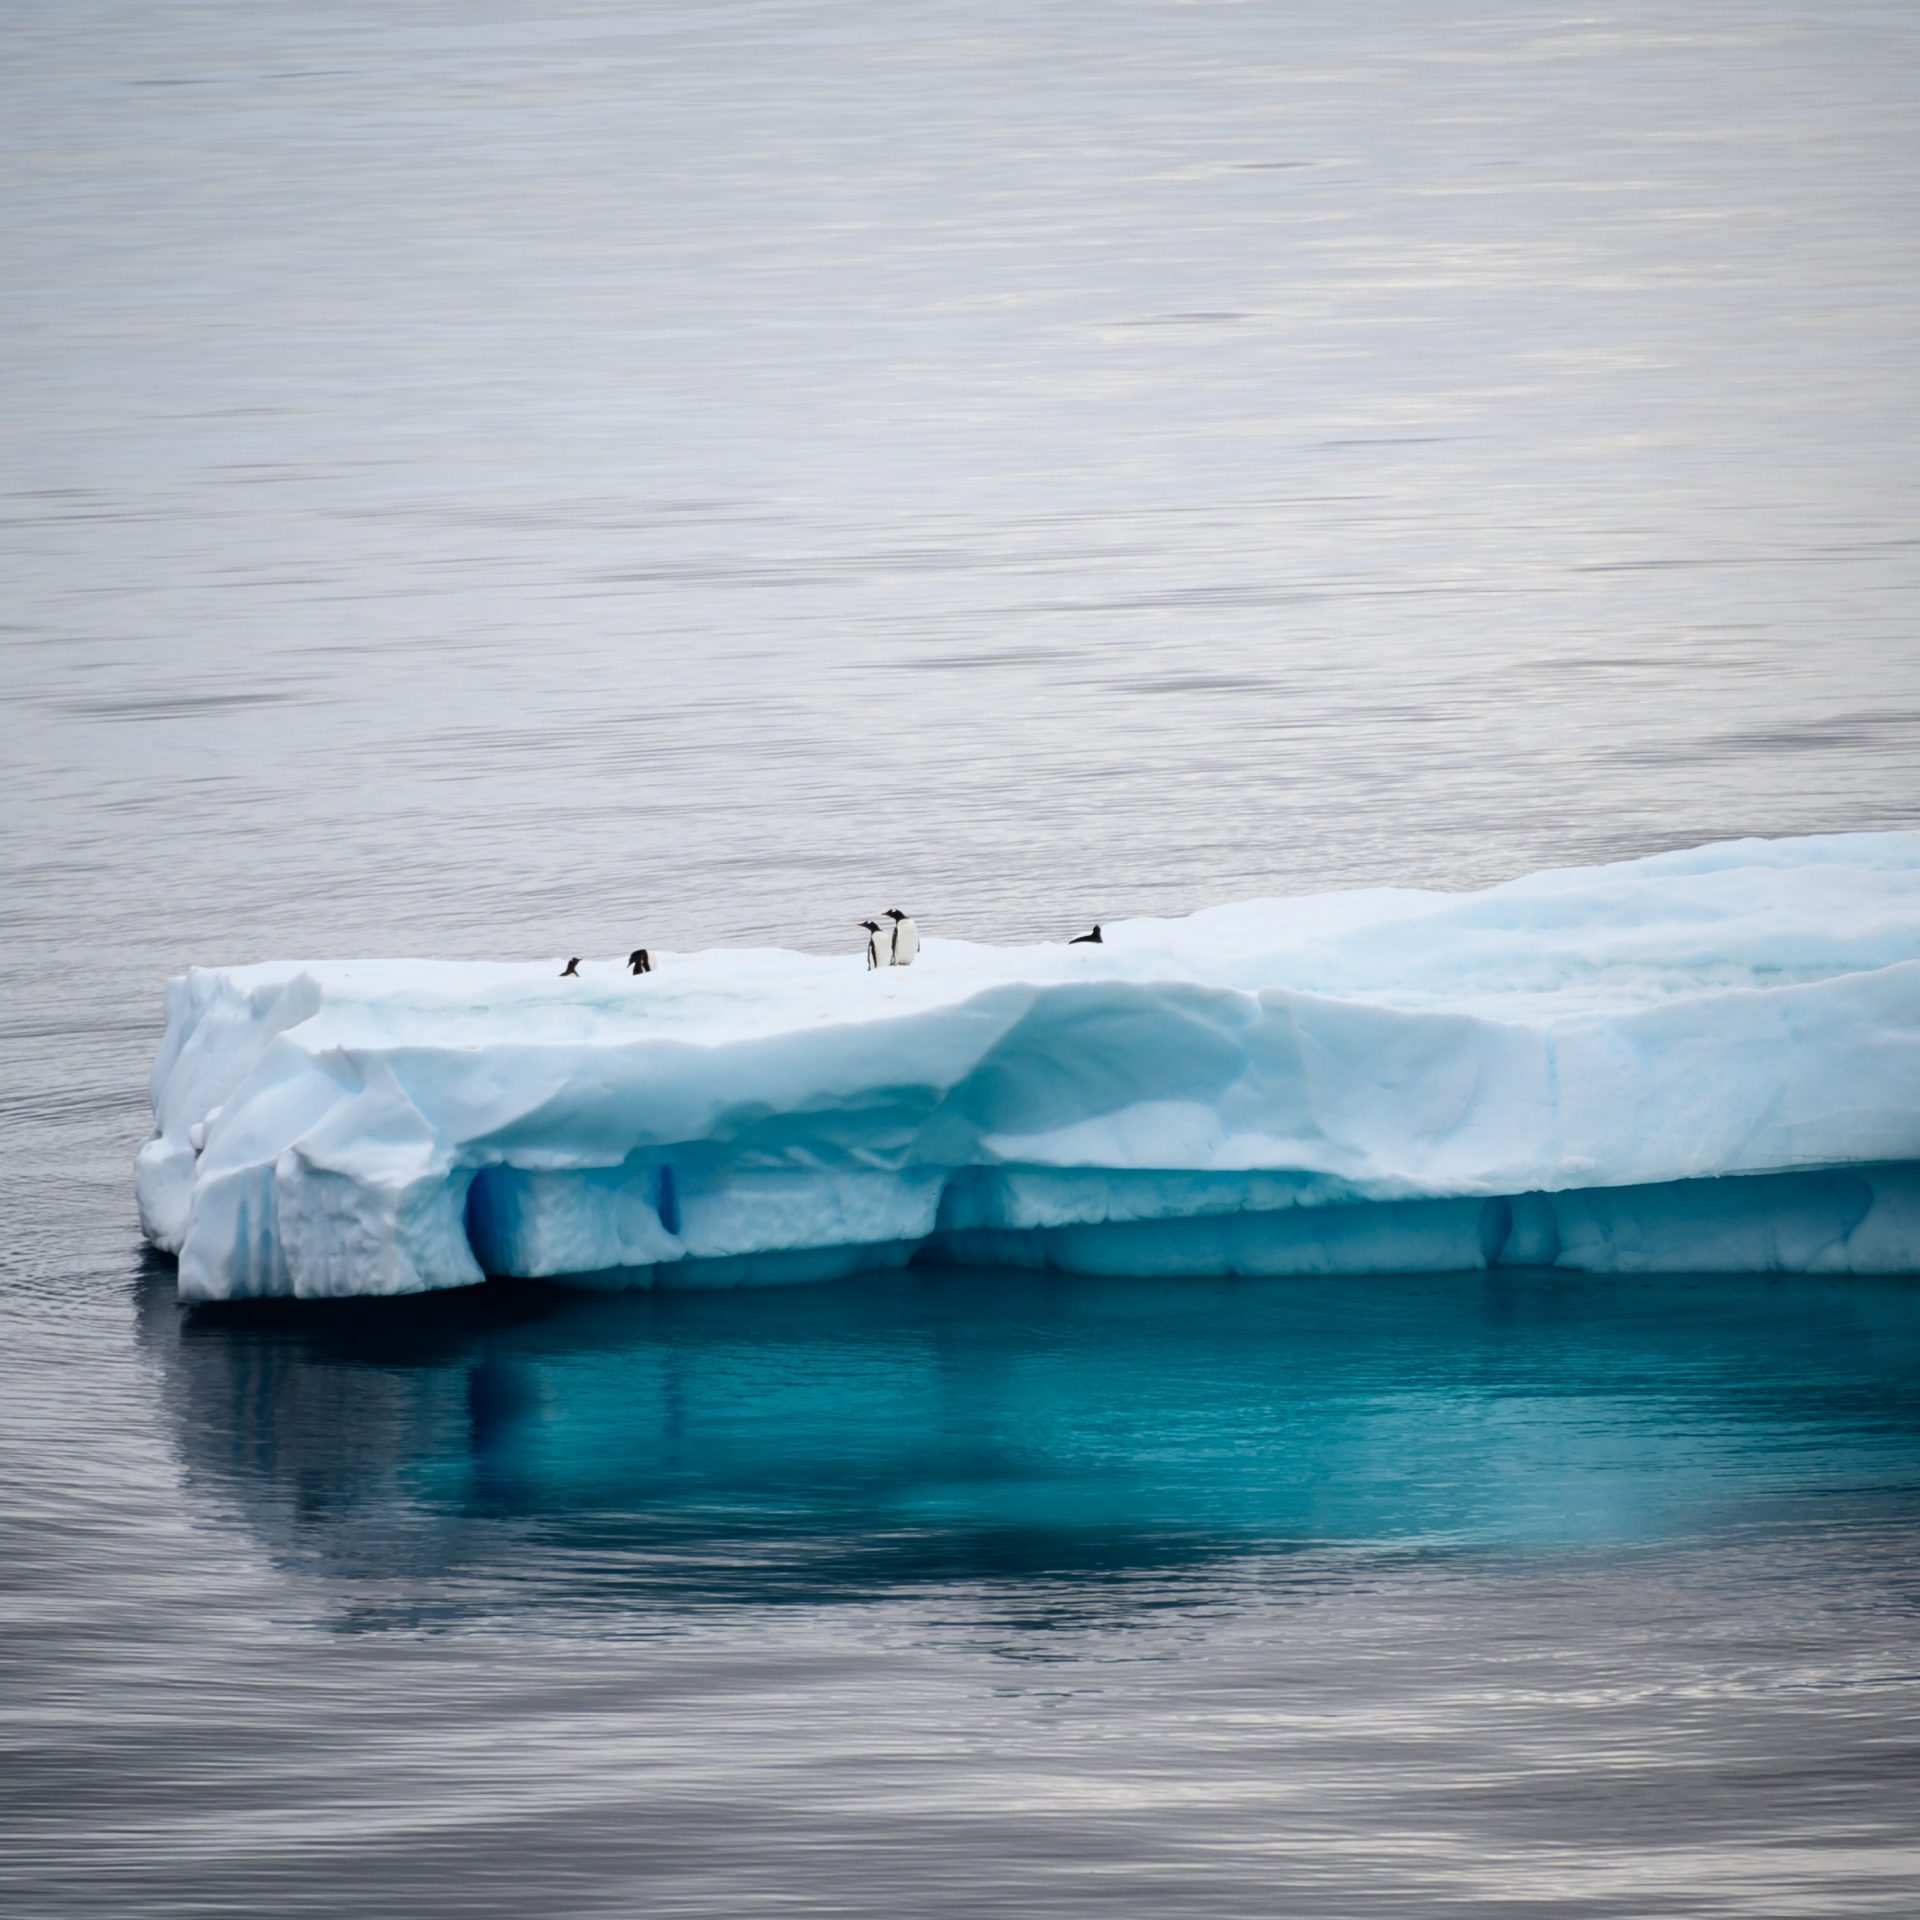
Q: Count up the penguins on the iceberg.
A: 5